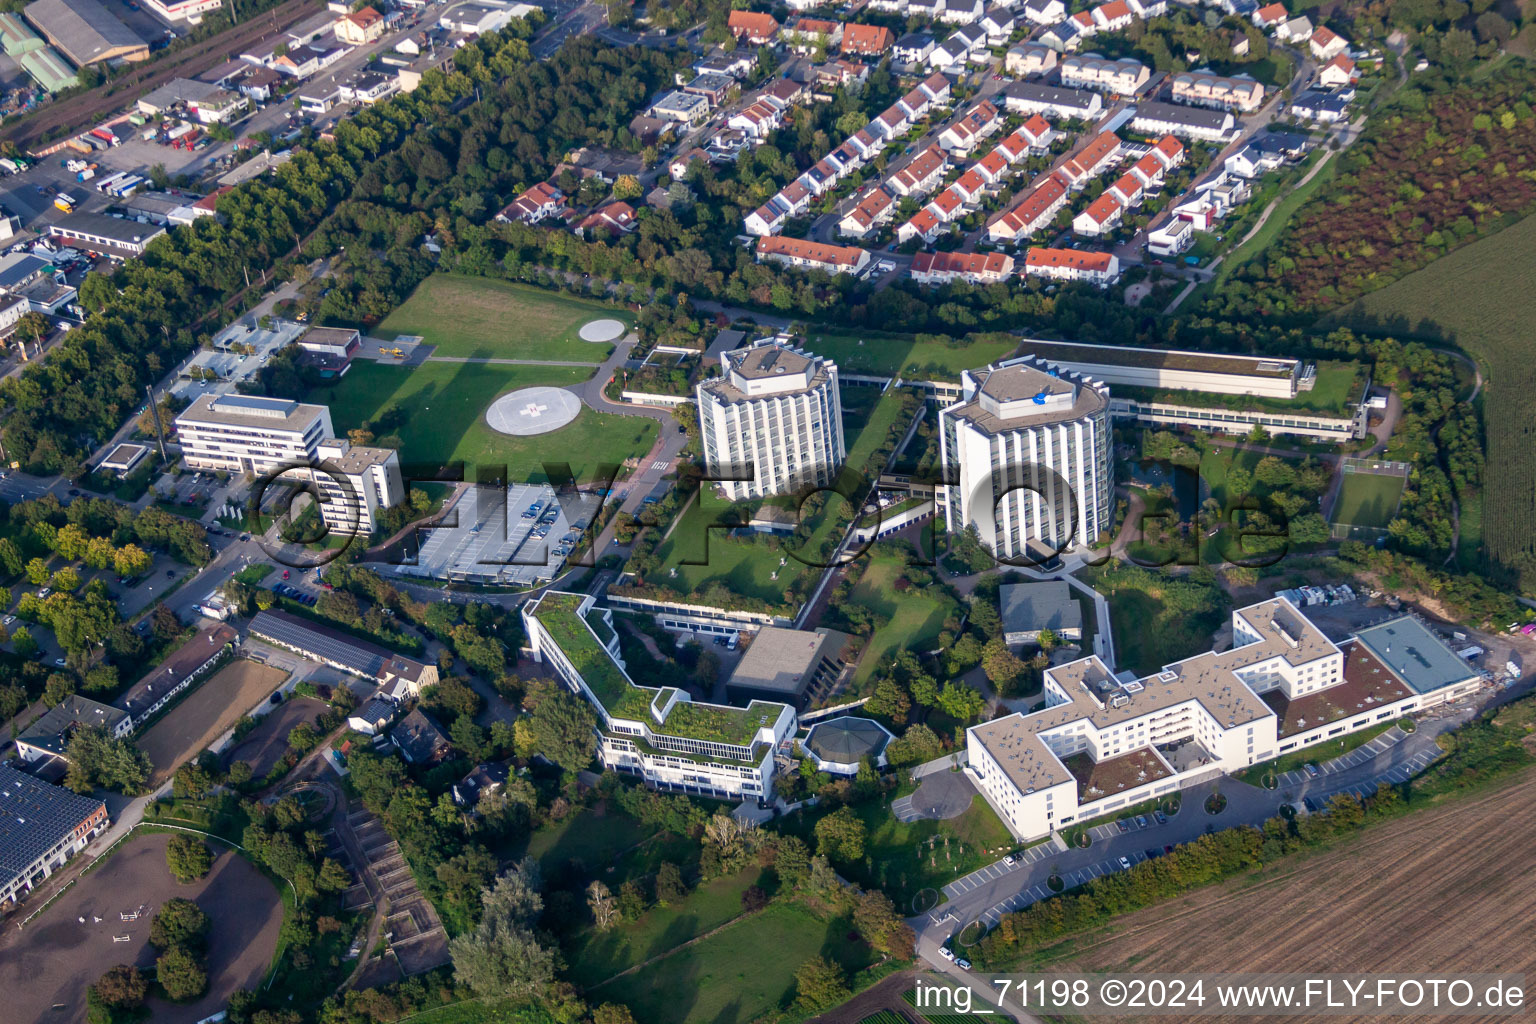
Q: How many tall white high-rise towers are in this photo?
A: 2